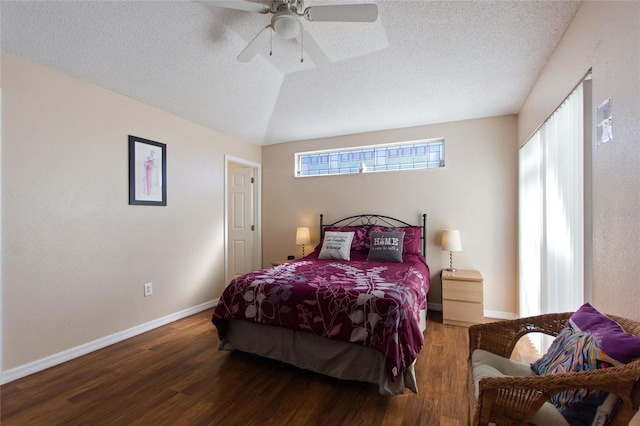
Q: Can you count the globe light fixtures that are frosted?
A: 1